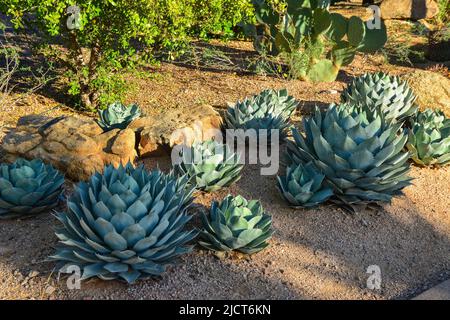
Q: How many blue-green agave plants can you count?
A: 10